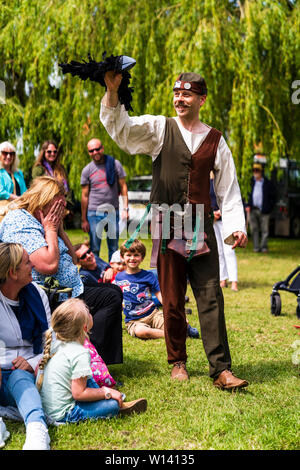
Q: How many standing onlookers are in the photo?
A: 5